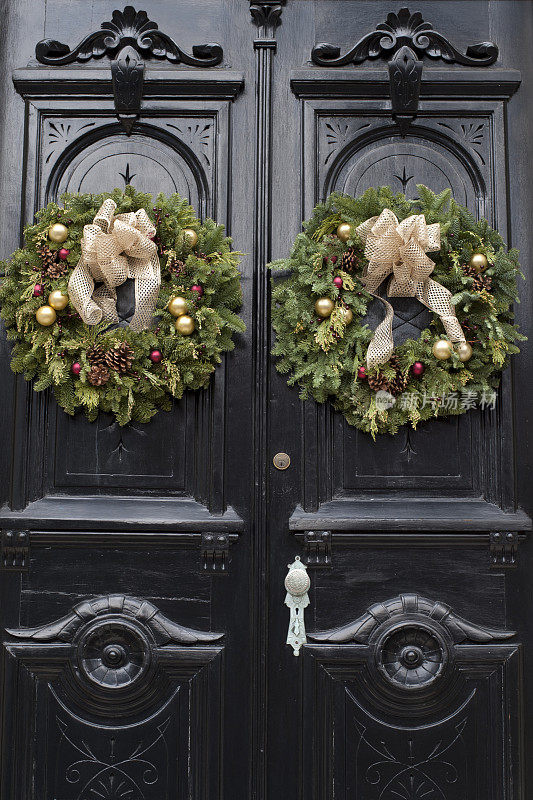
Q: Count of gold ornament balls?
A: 12